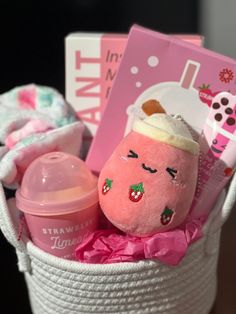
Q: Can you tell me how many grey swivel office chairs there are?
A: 0